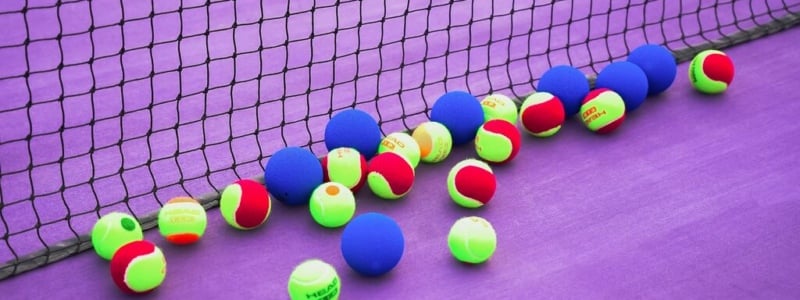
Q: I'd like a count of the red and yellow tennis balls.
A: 9